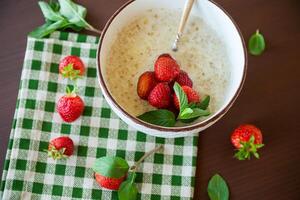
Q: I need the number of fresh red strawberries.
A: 10